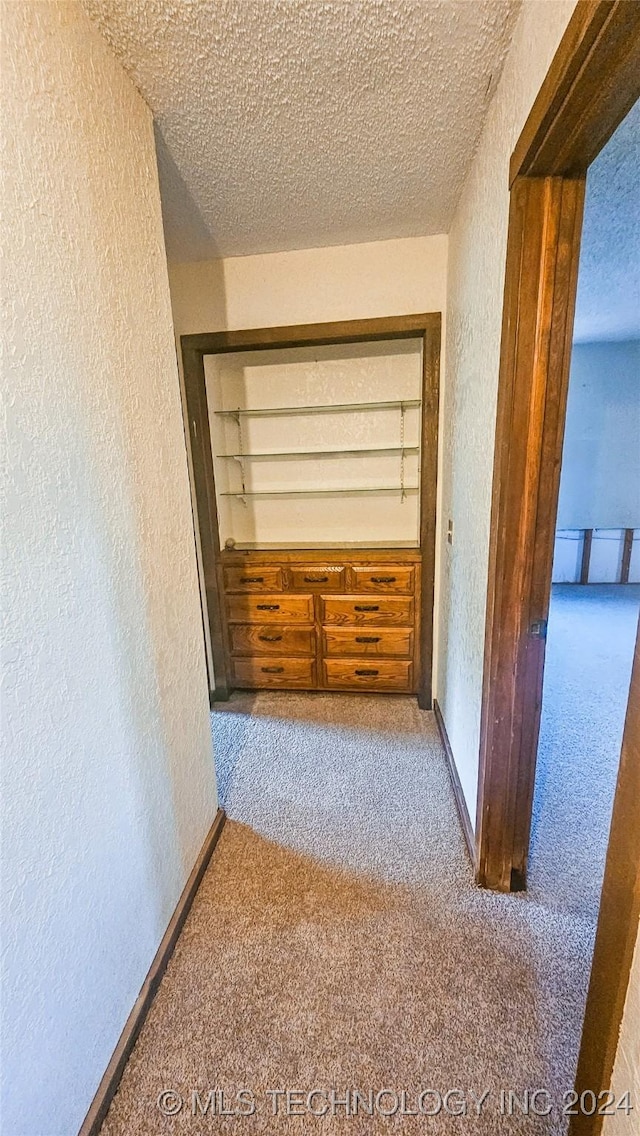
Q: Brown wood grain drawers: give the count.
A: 9